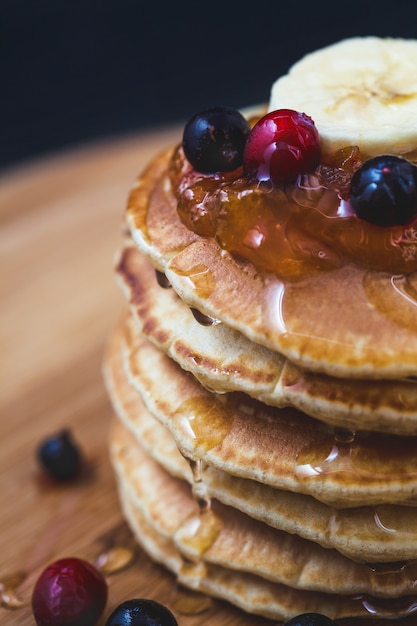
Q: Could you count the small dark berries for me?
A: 5